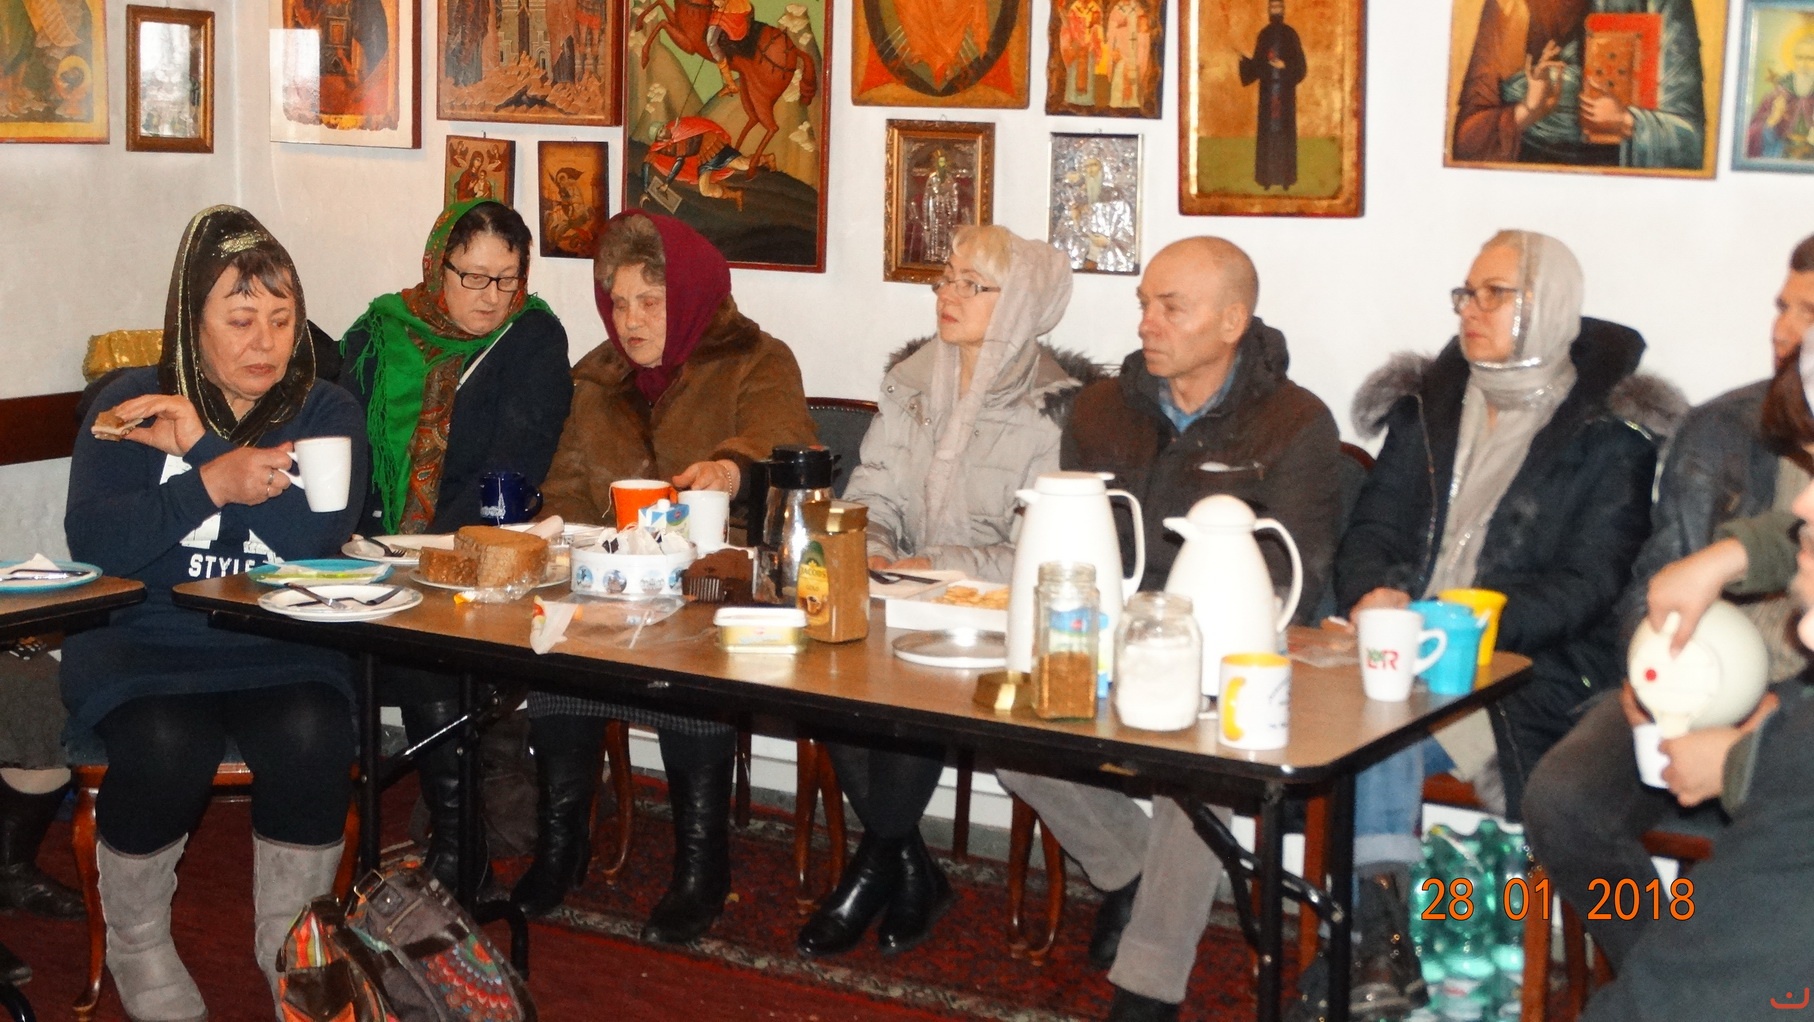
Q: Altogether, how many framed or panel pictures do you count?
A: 14